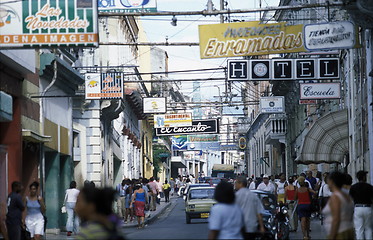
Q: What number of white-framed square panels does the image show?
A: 5